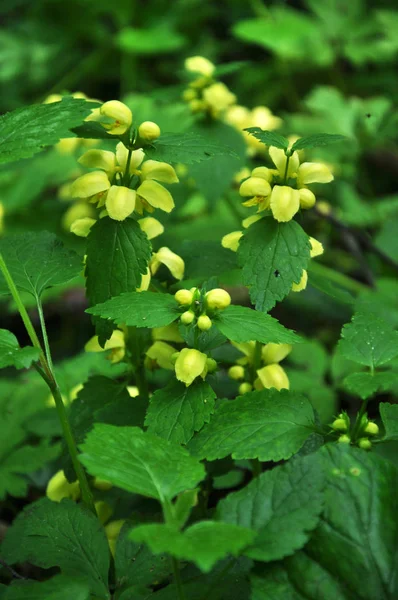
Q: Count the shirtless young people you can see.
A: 0